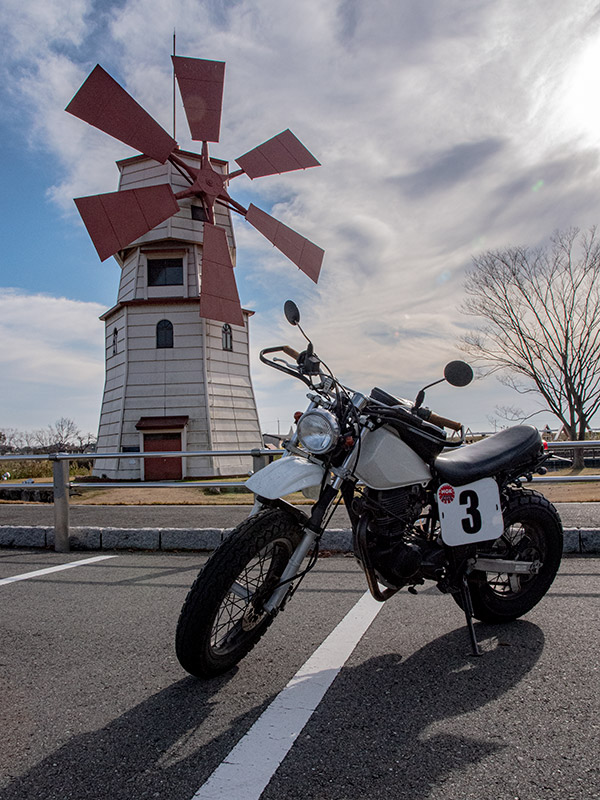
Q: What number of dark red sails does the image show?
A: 6